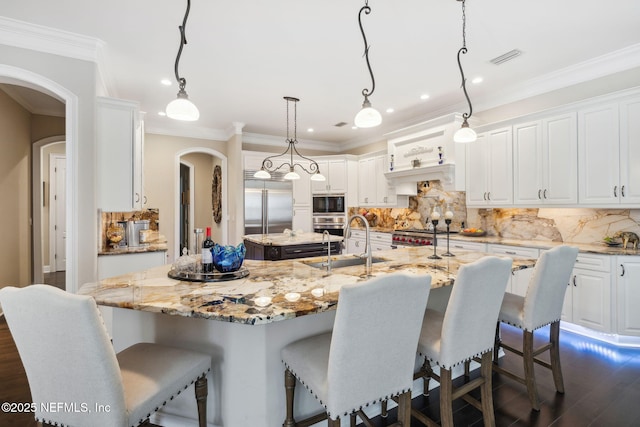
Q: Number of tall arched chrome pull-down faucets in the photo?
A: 1